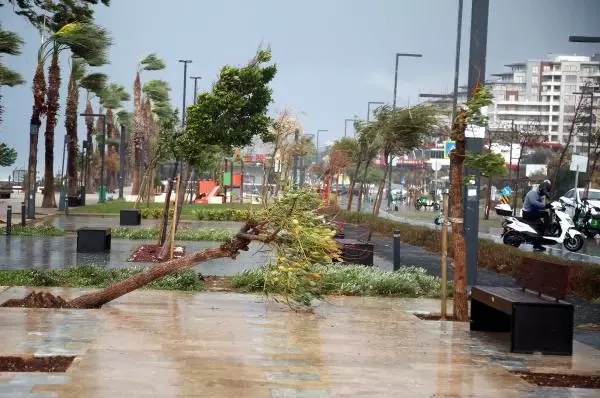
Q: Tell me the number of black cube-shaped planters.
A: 2